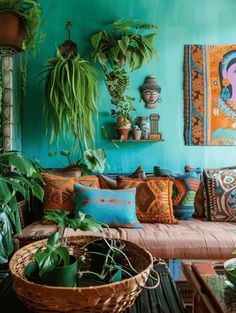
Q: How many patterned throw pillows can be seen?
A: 5